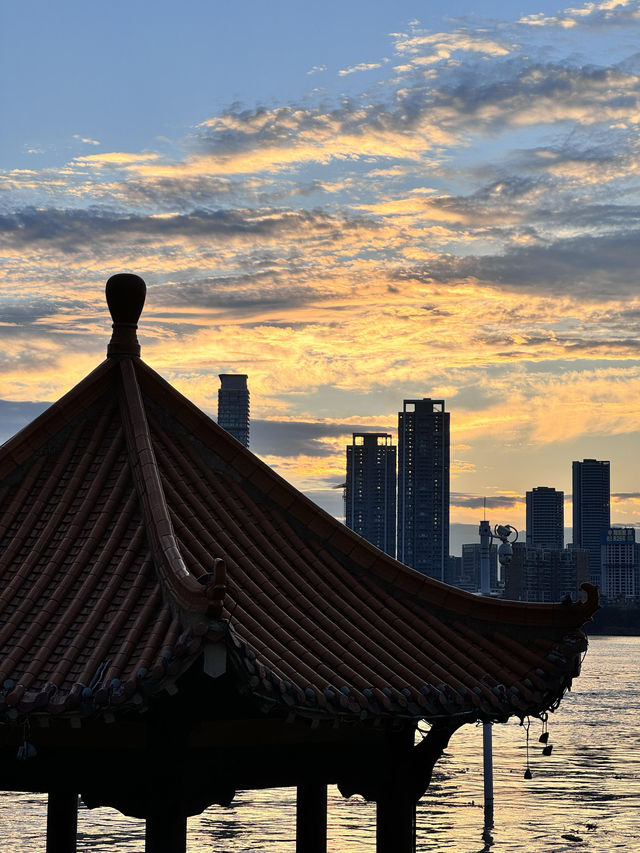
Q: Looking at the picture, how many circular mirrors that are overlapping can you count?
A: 0